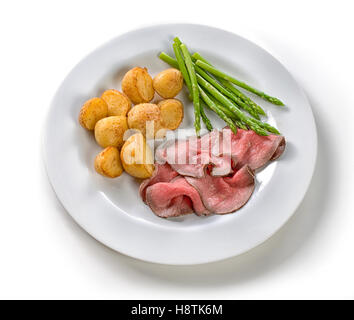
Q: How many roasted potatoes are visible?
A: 9